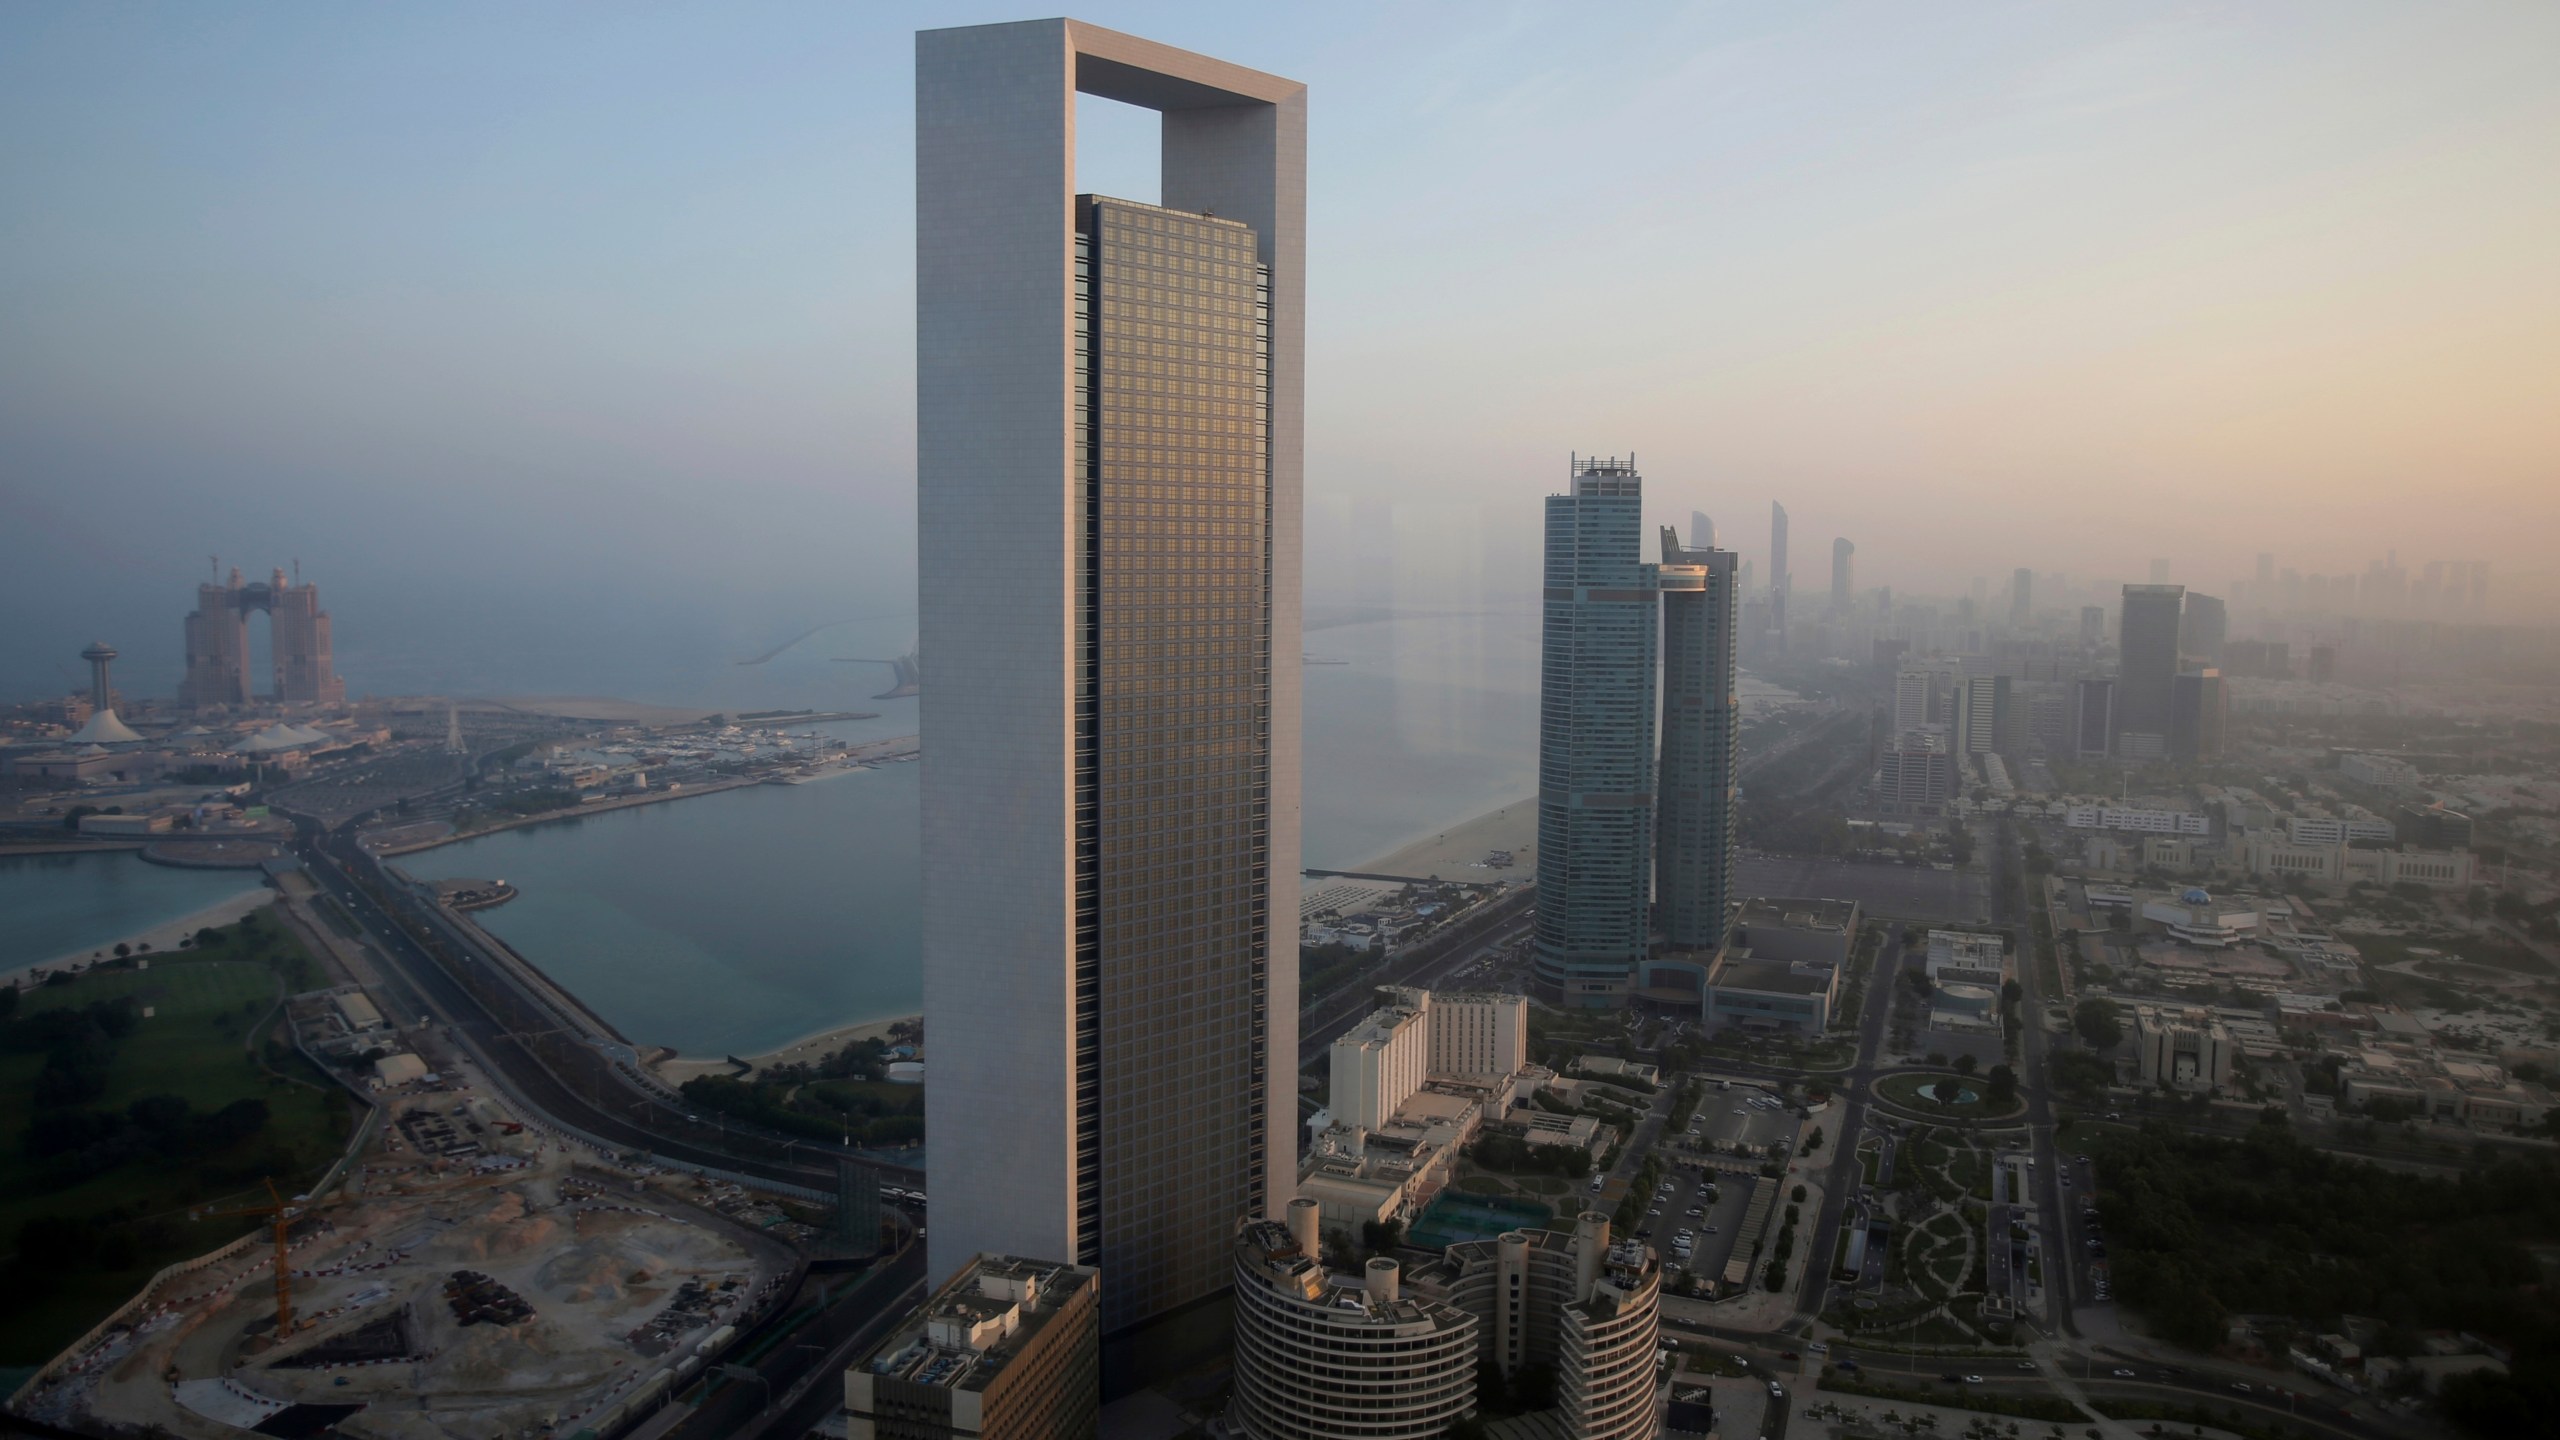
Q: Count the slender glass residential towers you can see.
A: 2